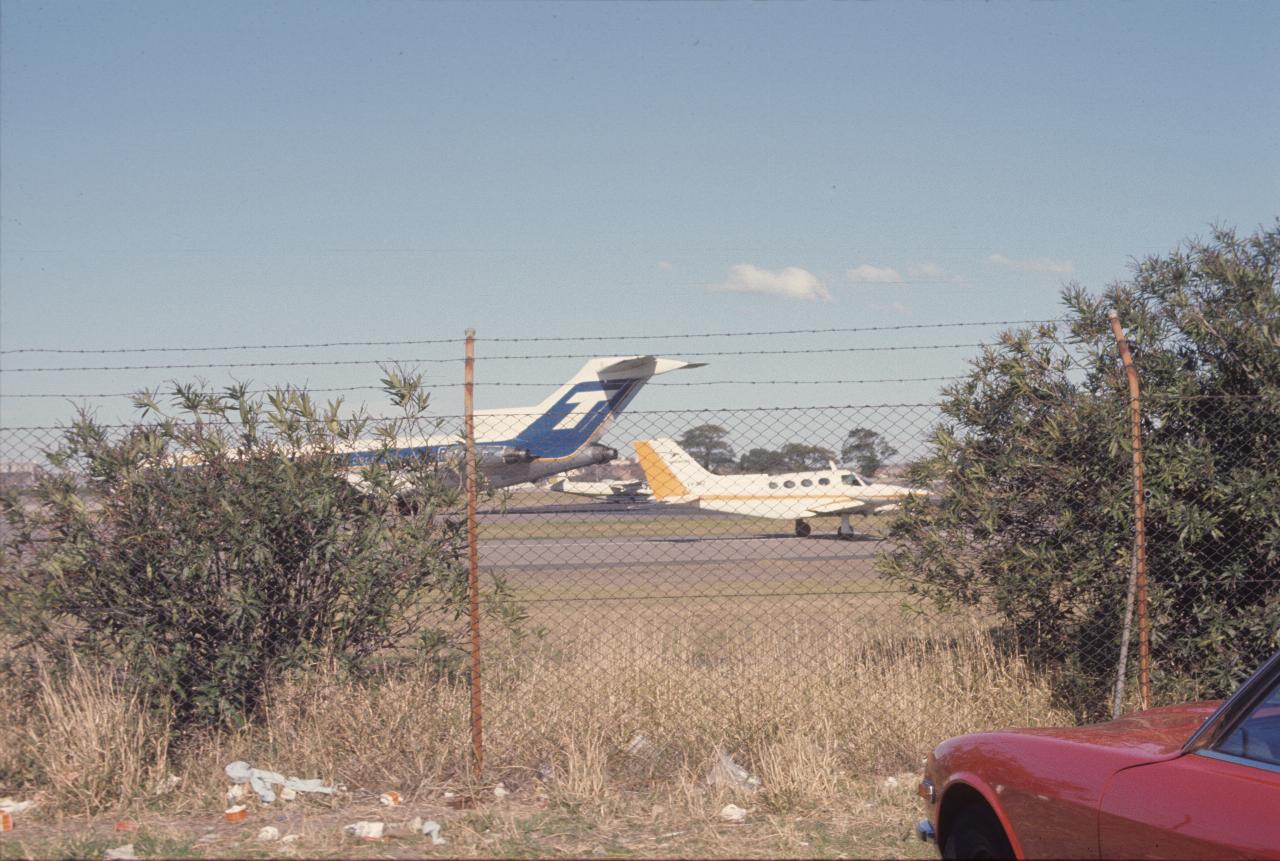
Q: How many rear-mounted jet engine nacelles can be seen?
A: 2